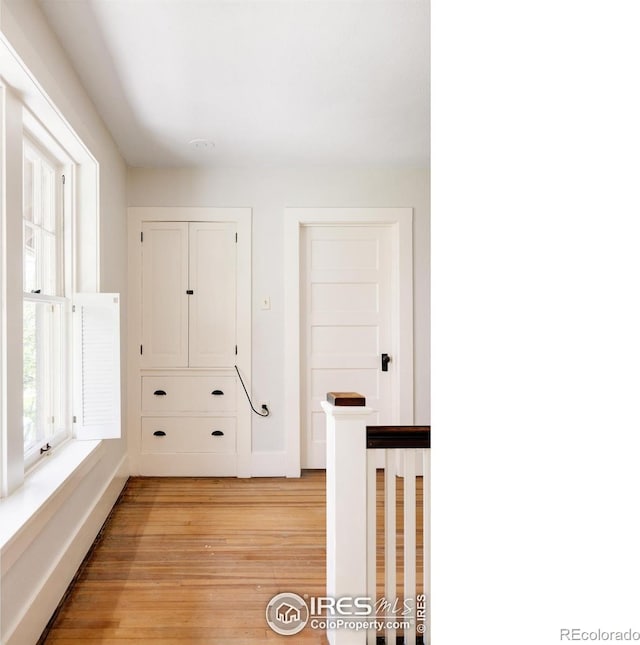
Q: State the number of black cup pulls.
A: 4